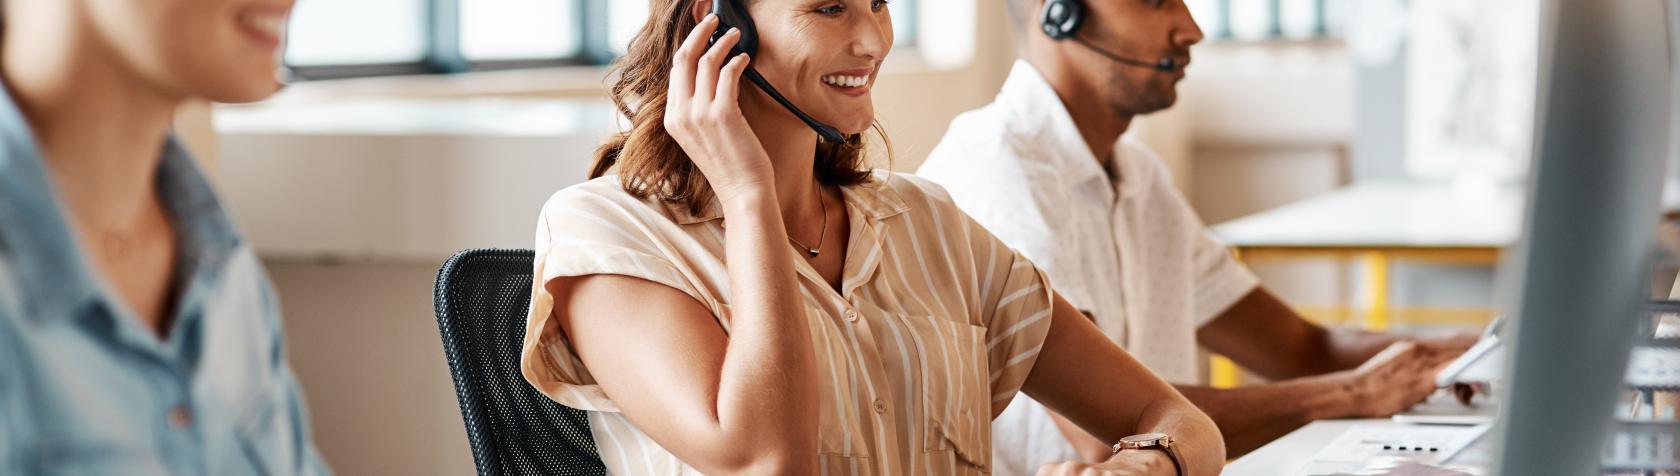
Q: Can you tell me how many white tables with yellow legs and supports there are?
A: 1